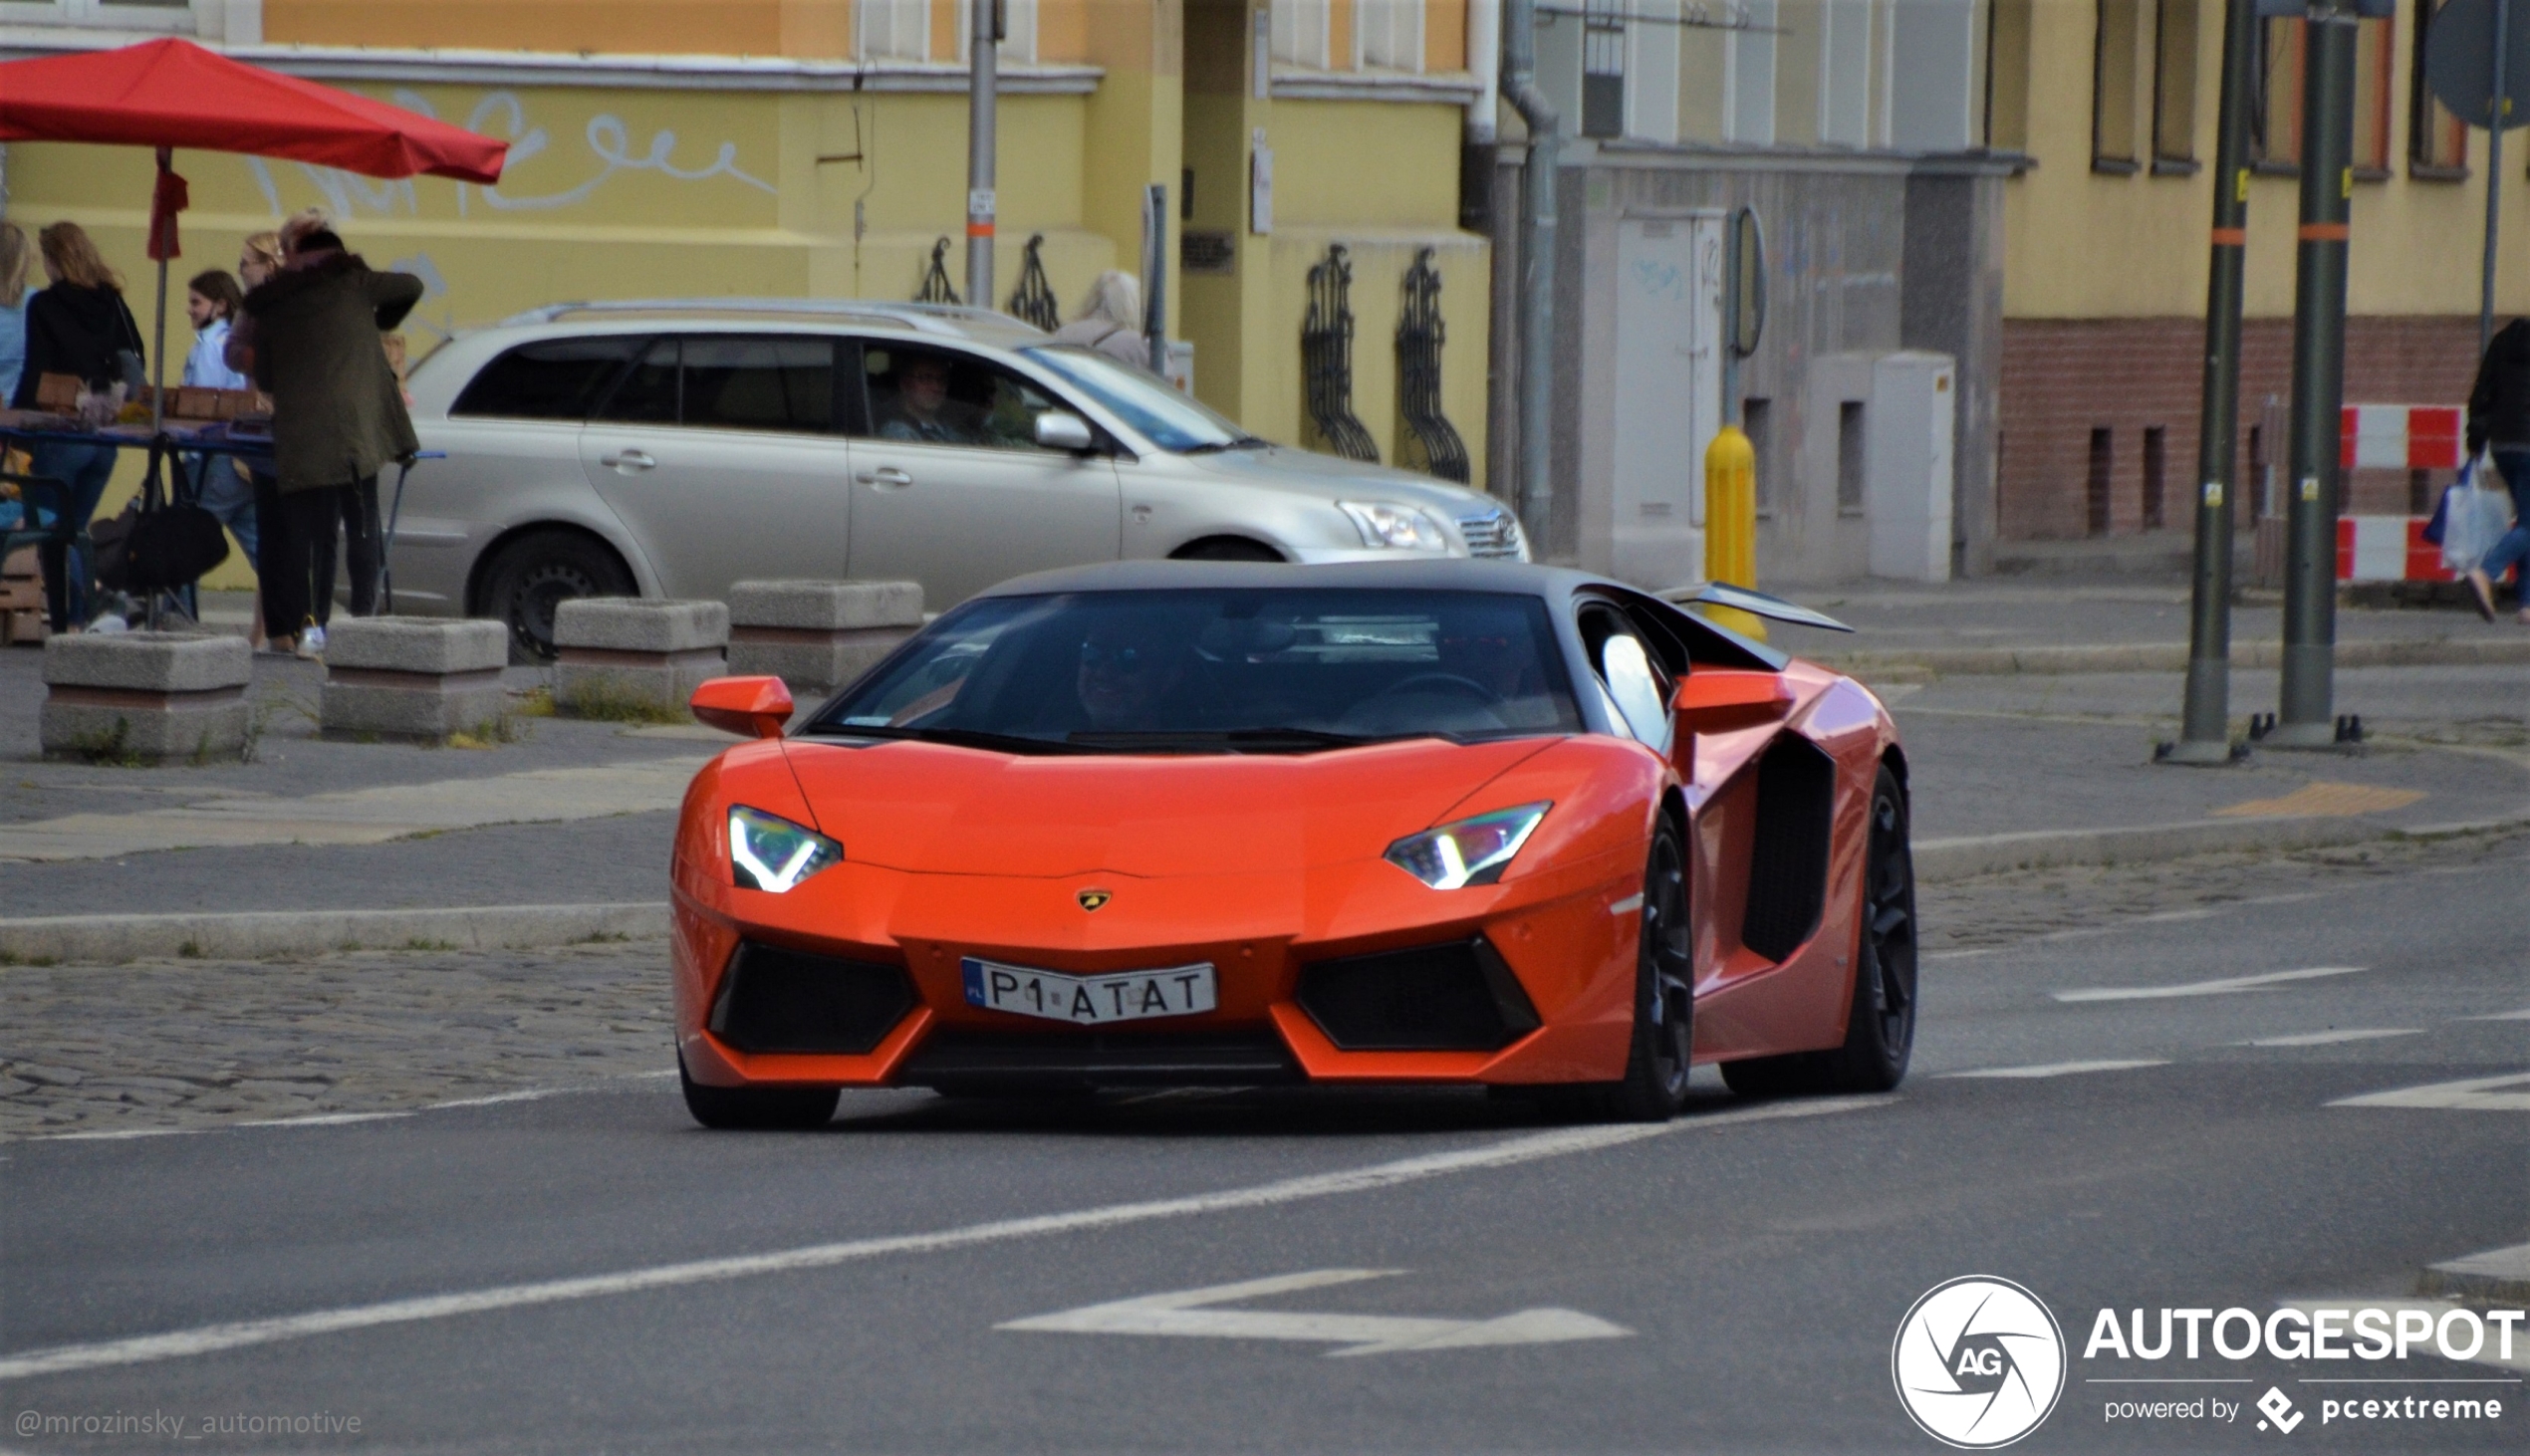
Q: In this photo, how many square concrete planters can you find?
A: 4